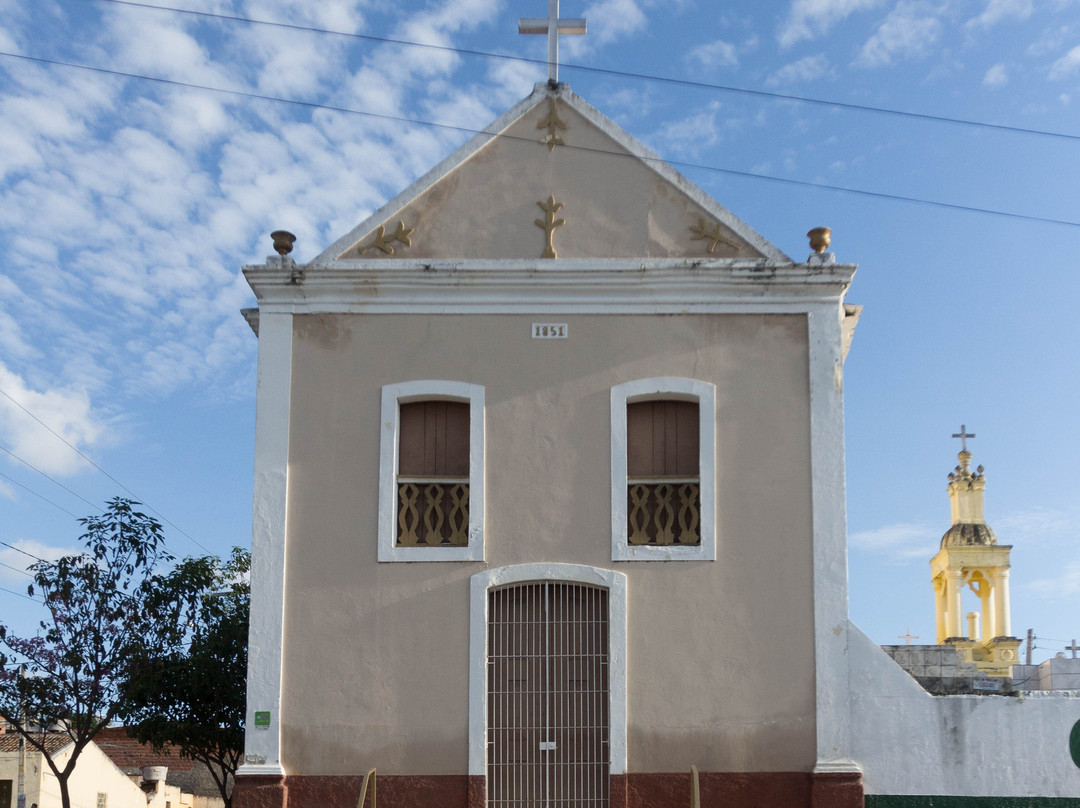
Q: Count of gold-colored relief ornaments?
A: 4